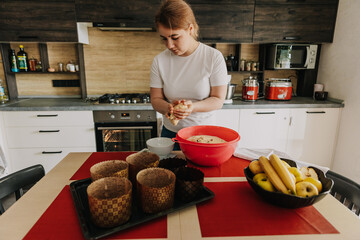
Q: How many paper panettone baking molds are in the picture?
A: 6